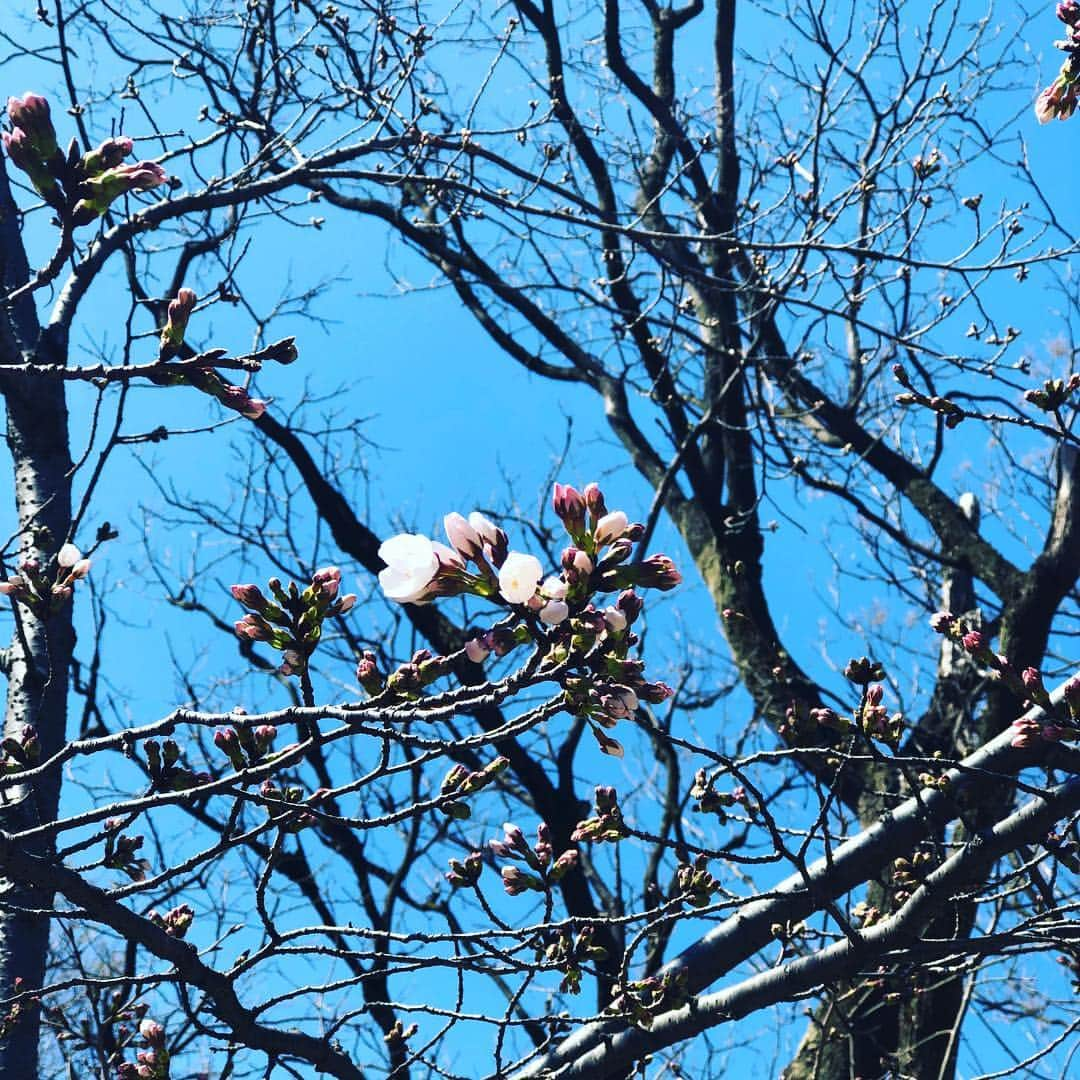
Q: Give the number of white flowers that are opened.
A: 2